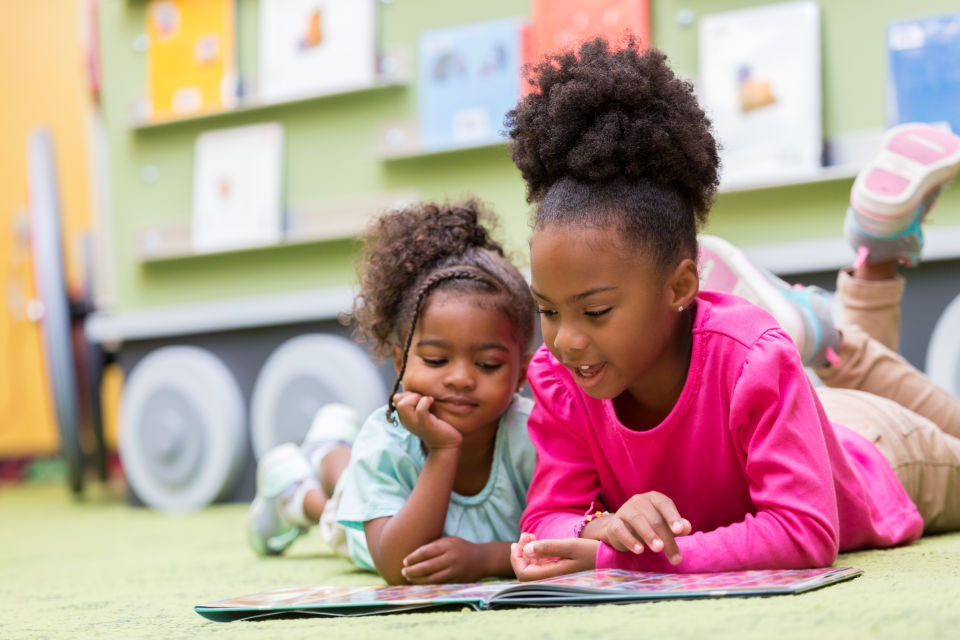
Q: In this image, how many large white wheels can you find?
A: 3